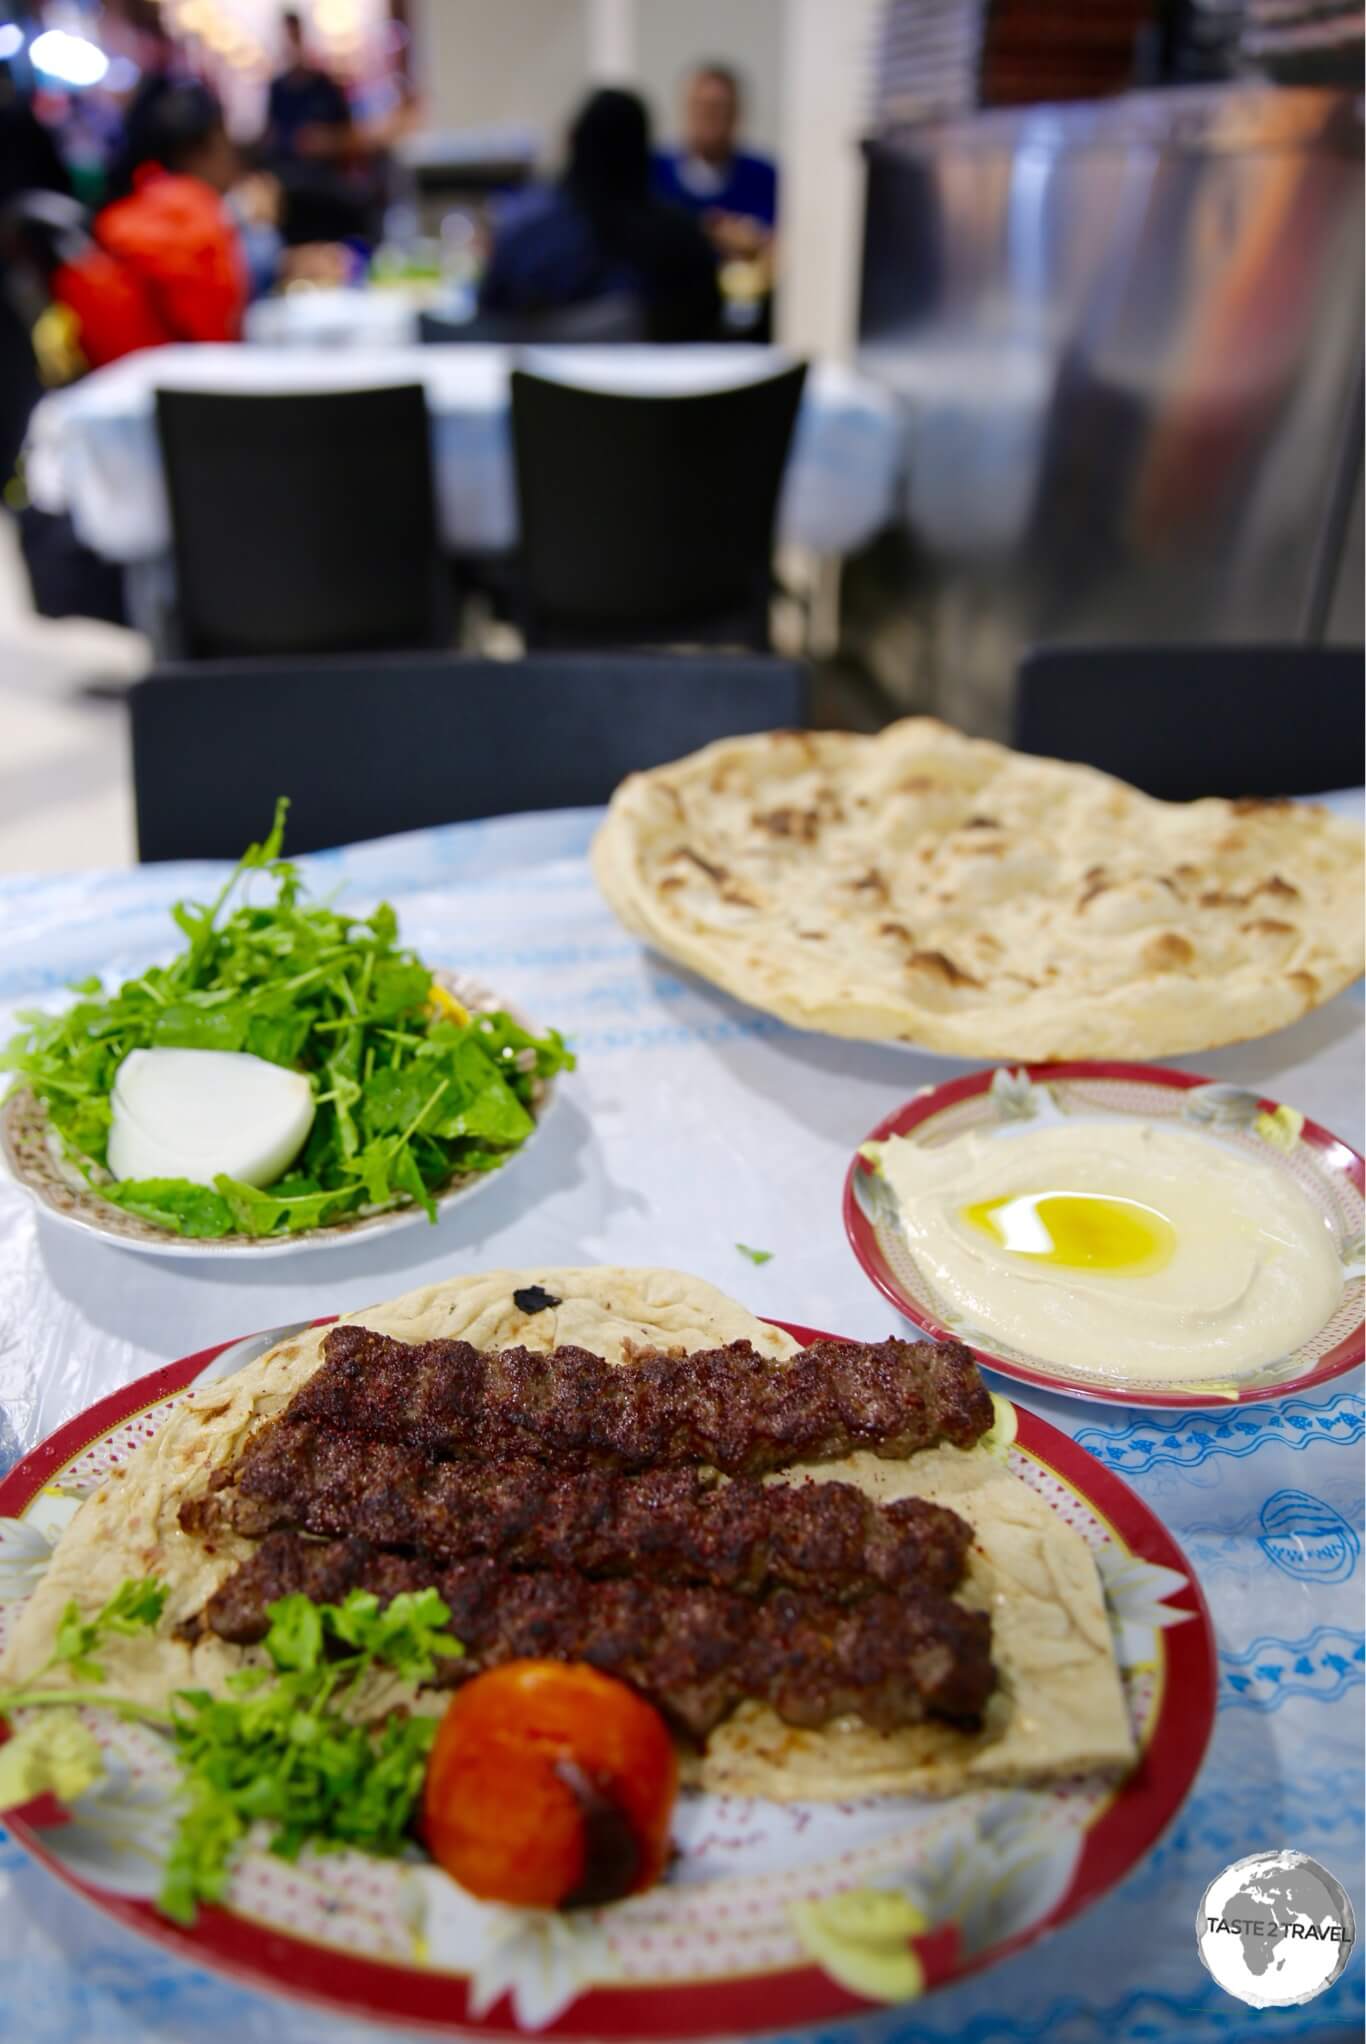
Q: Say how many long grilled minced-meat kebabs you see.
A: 3